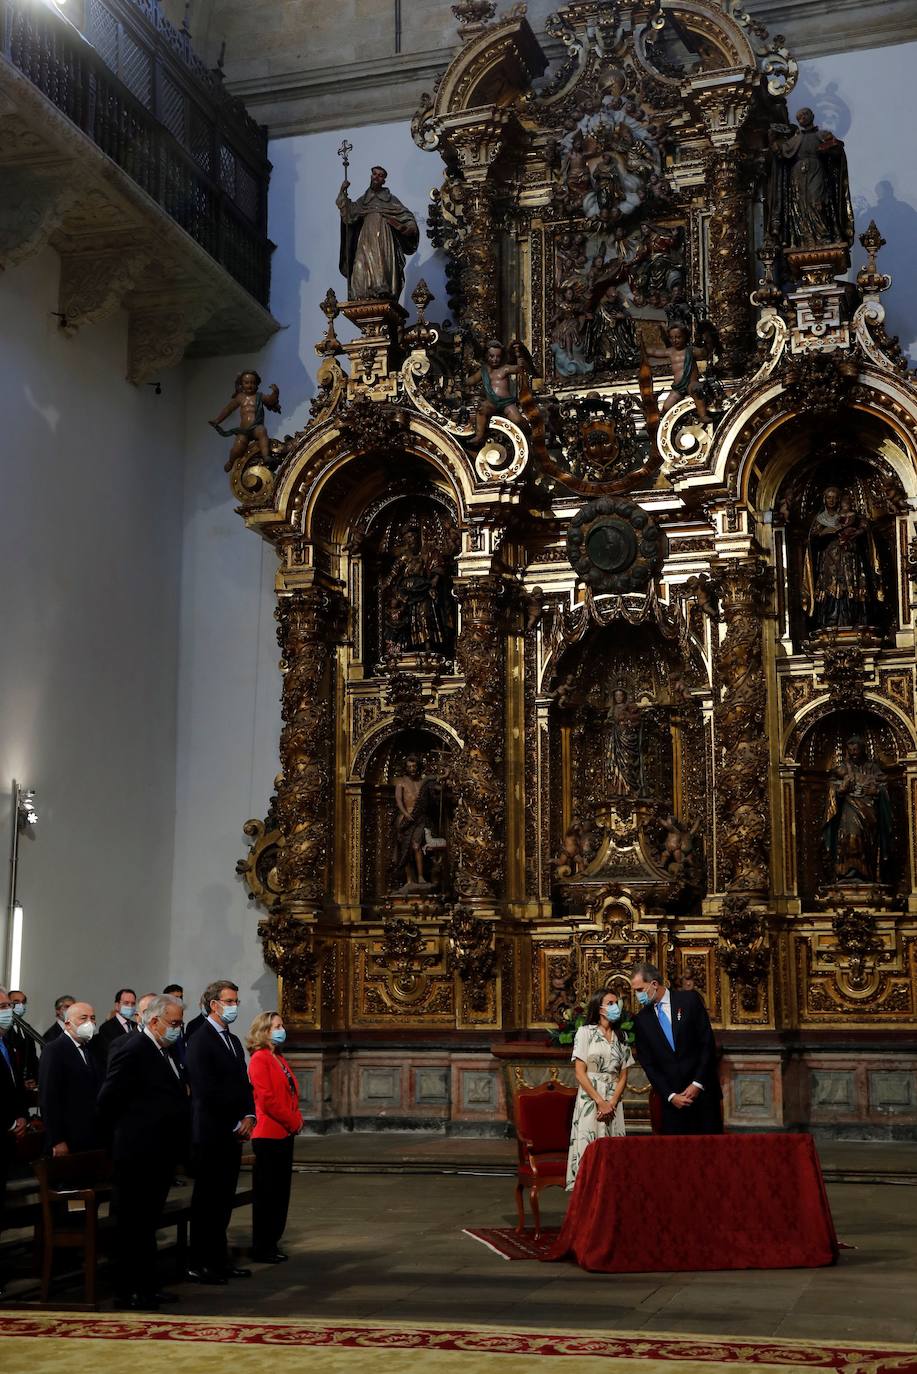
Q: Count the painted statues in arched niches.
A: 5